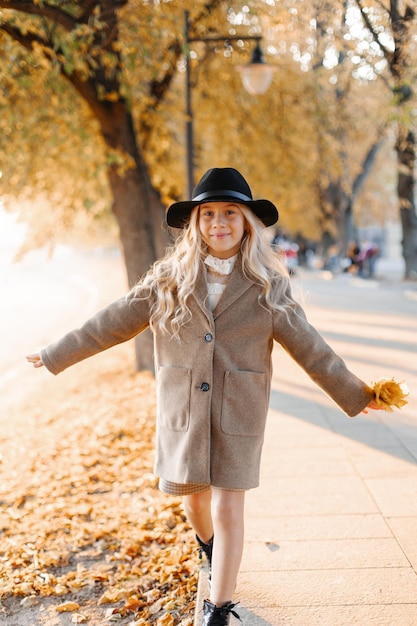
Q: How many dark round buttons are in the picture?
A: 2